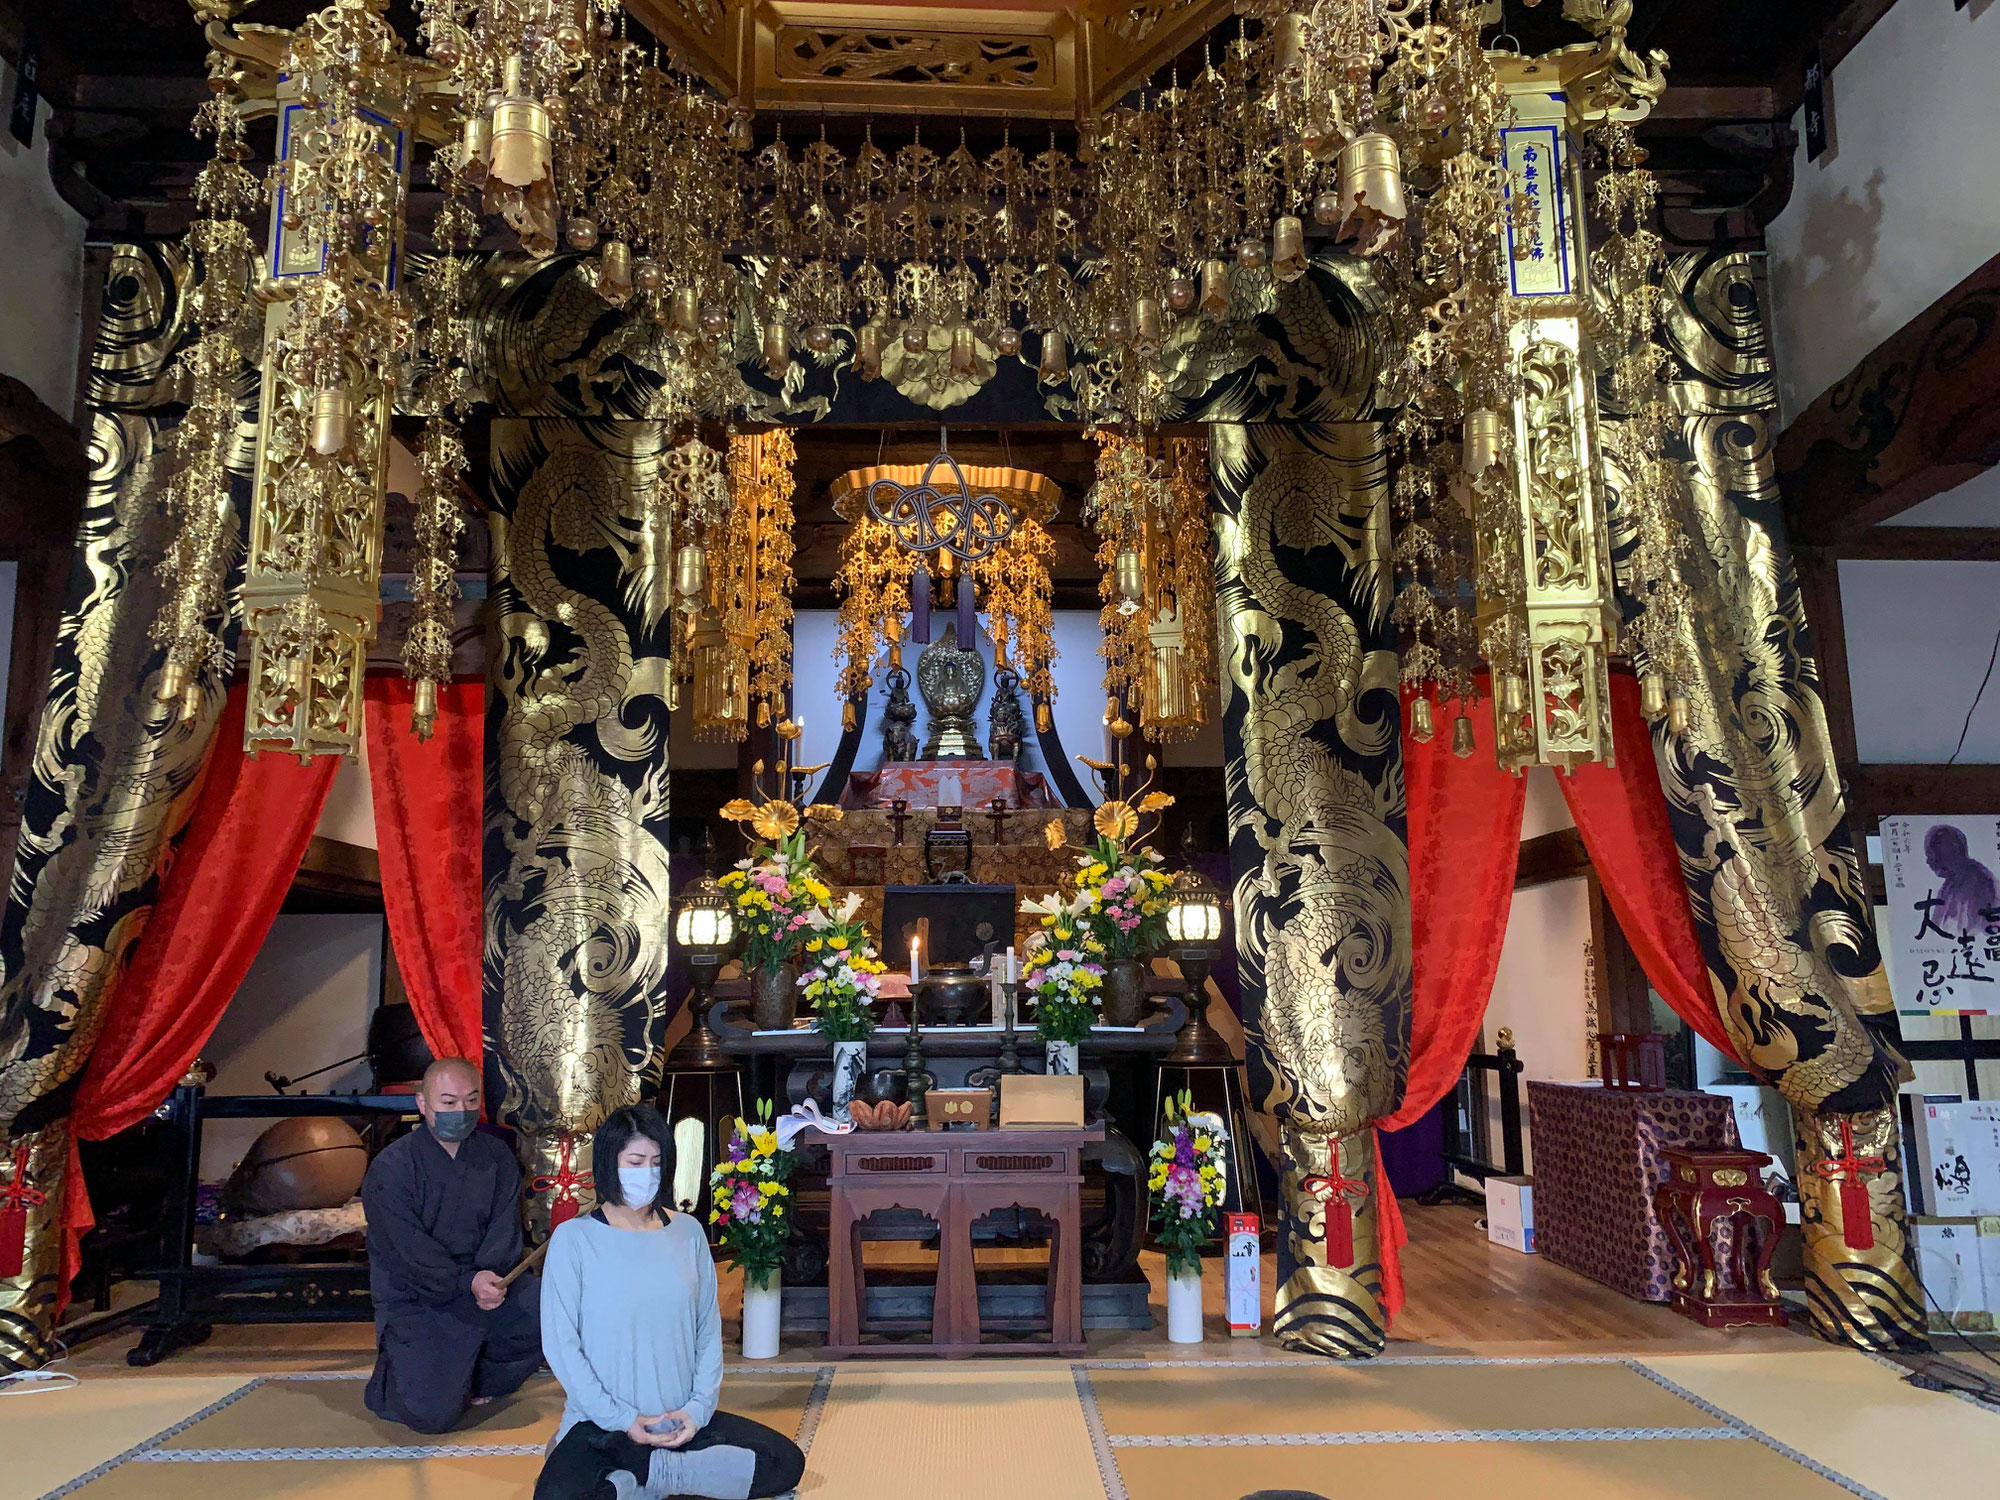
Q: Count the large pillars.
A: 4